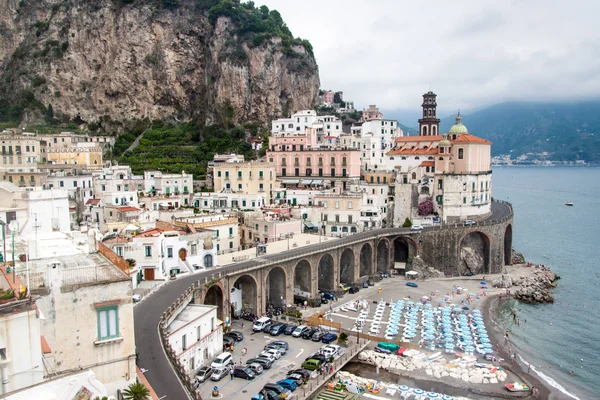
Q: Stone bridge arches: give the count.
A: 11